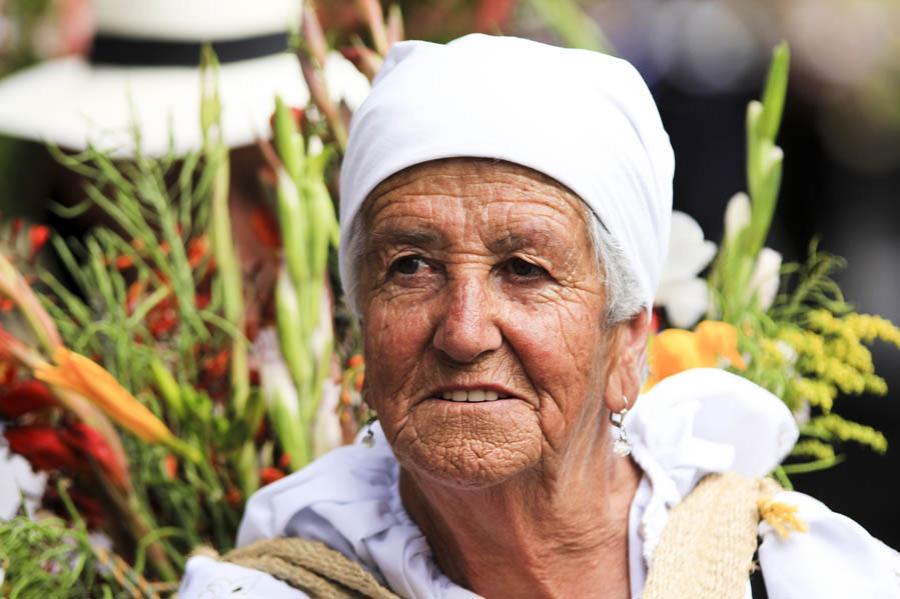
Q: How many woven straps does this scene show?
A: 2